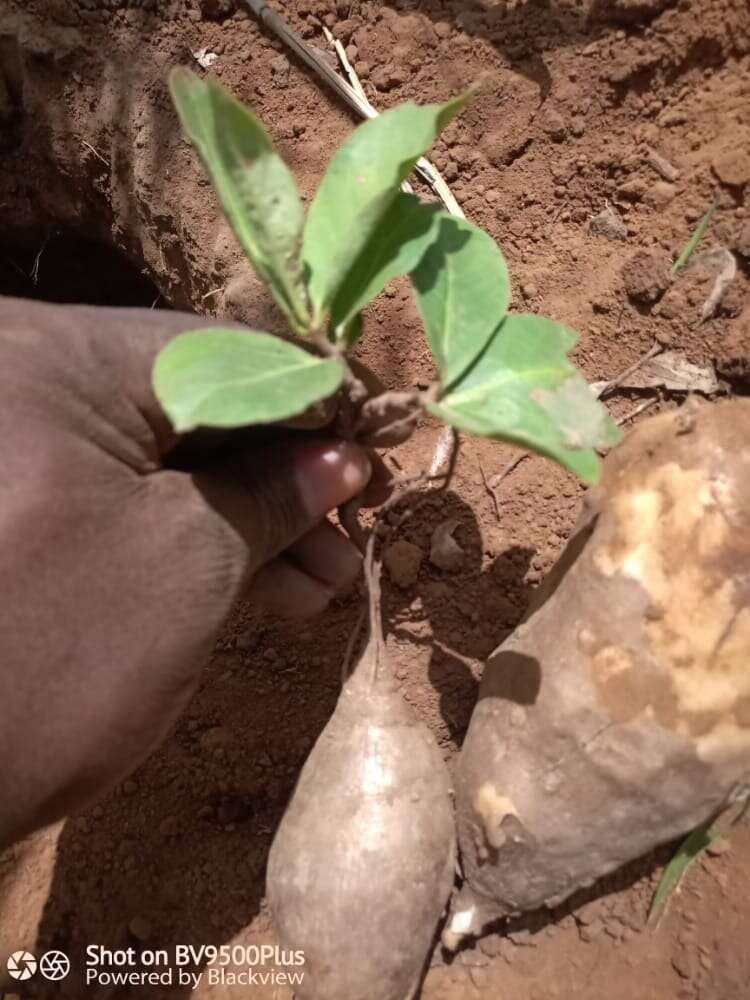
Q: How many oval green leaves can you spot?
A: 6